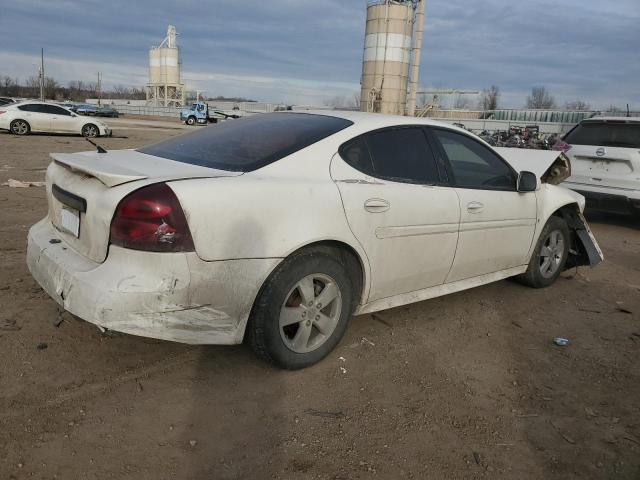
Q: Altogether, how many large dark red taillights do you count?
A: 1